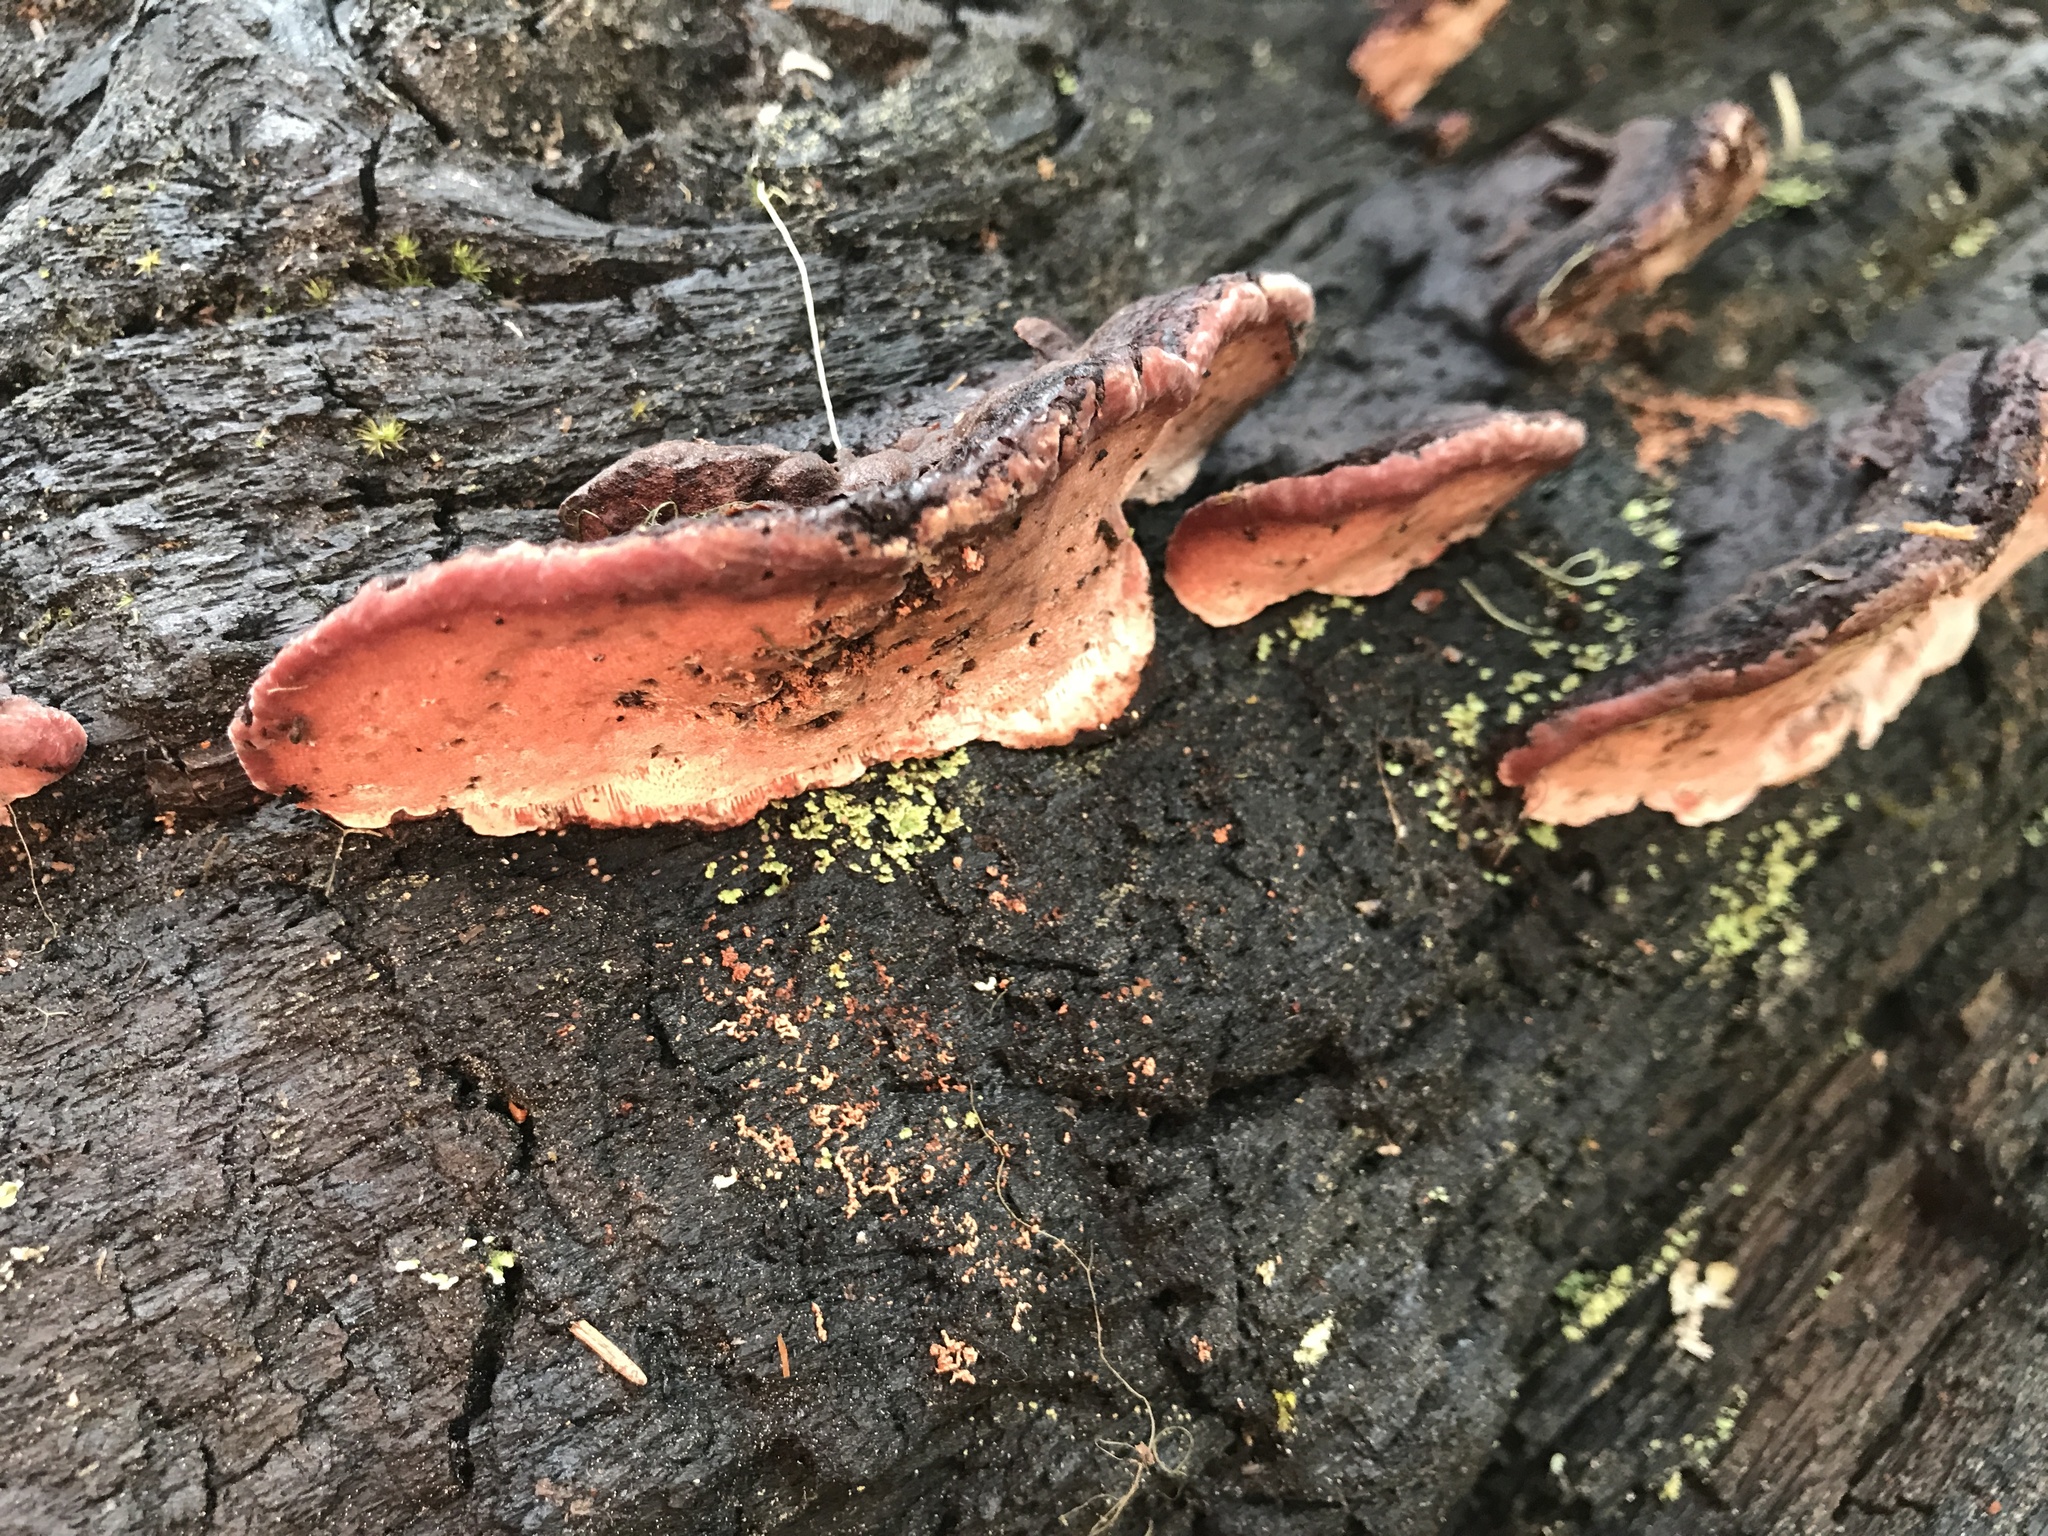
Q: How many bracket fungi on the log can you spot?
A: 6